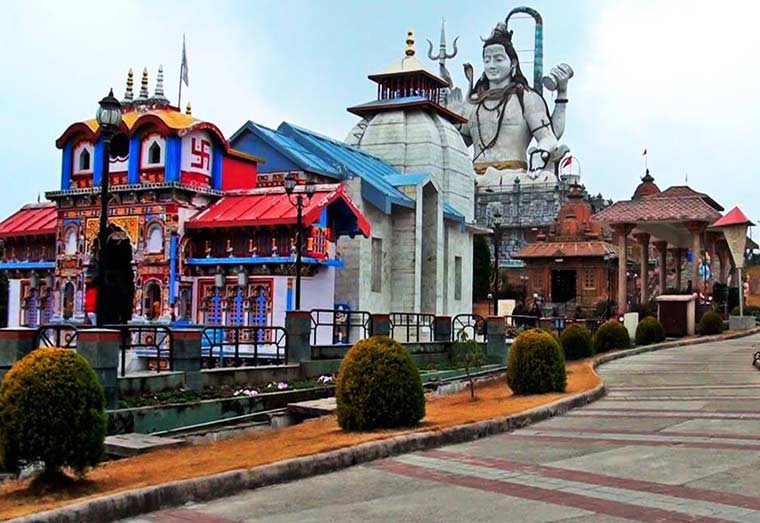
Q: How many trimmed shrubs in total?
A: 7